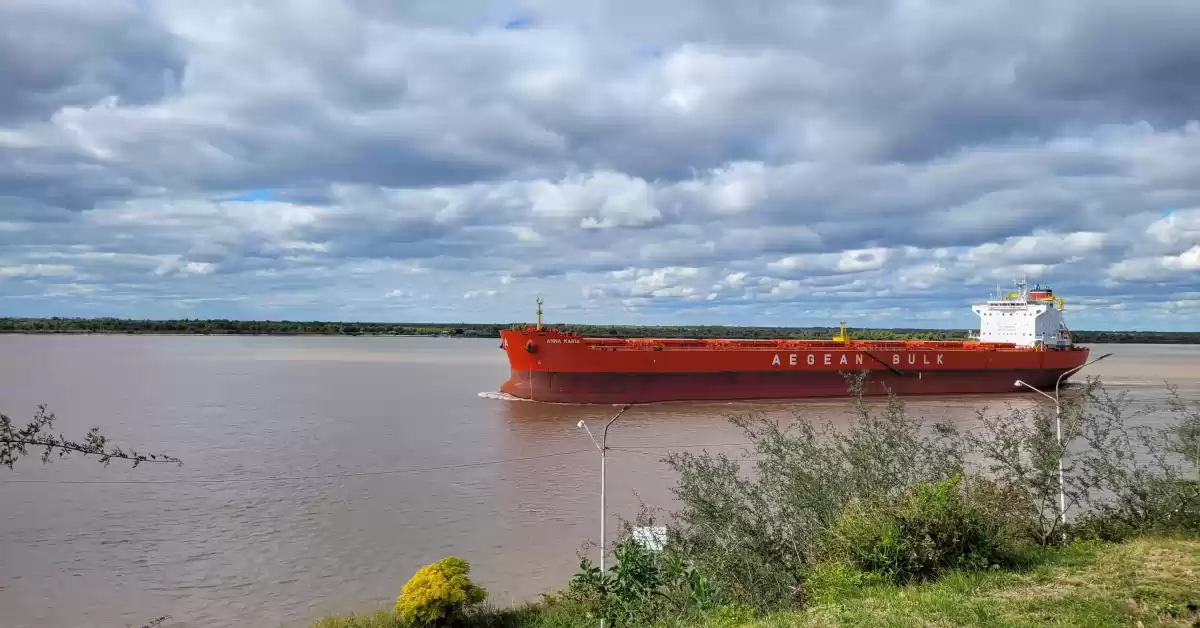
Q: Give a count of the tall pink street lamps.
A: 0